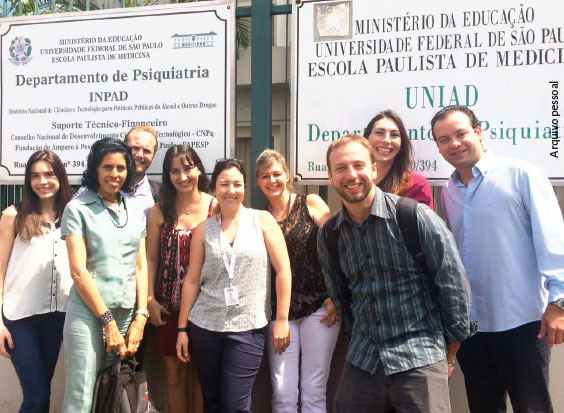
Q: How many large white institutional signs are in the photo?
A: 2